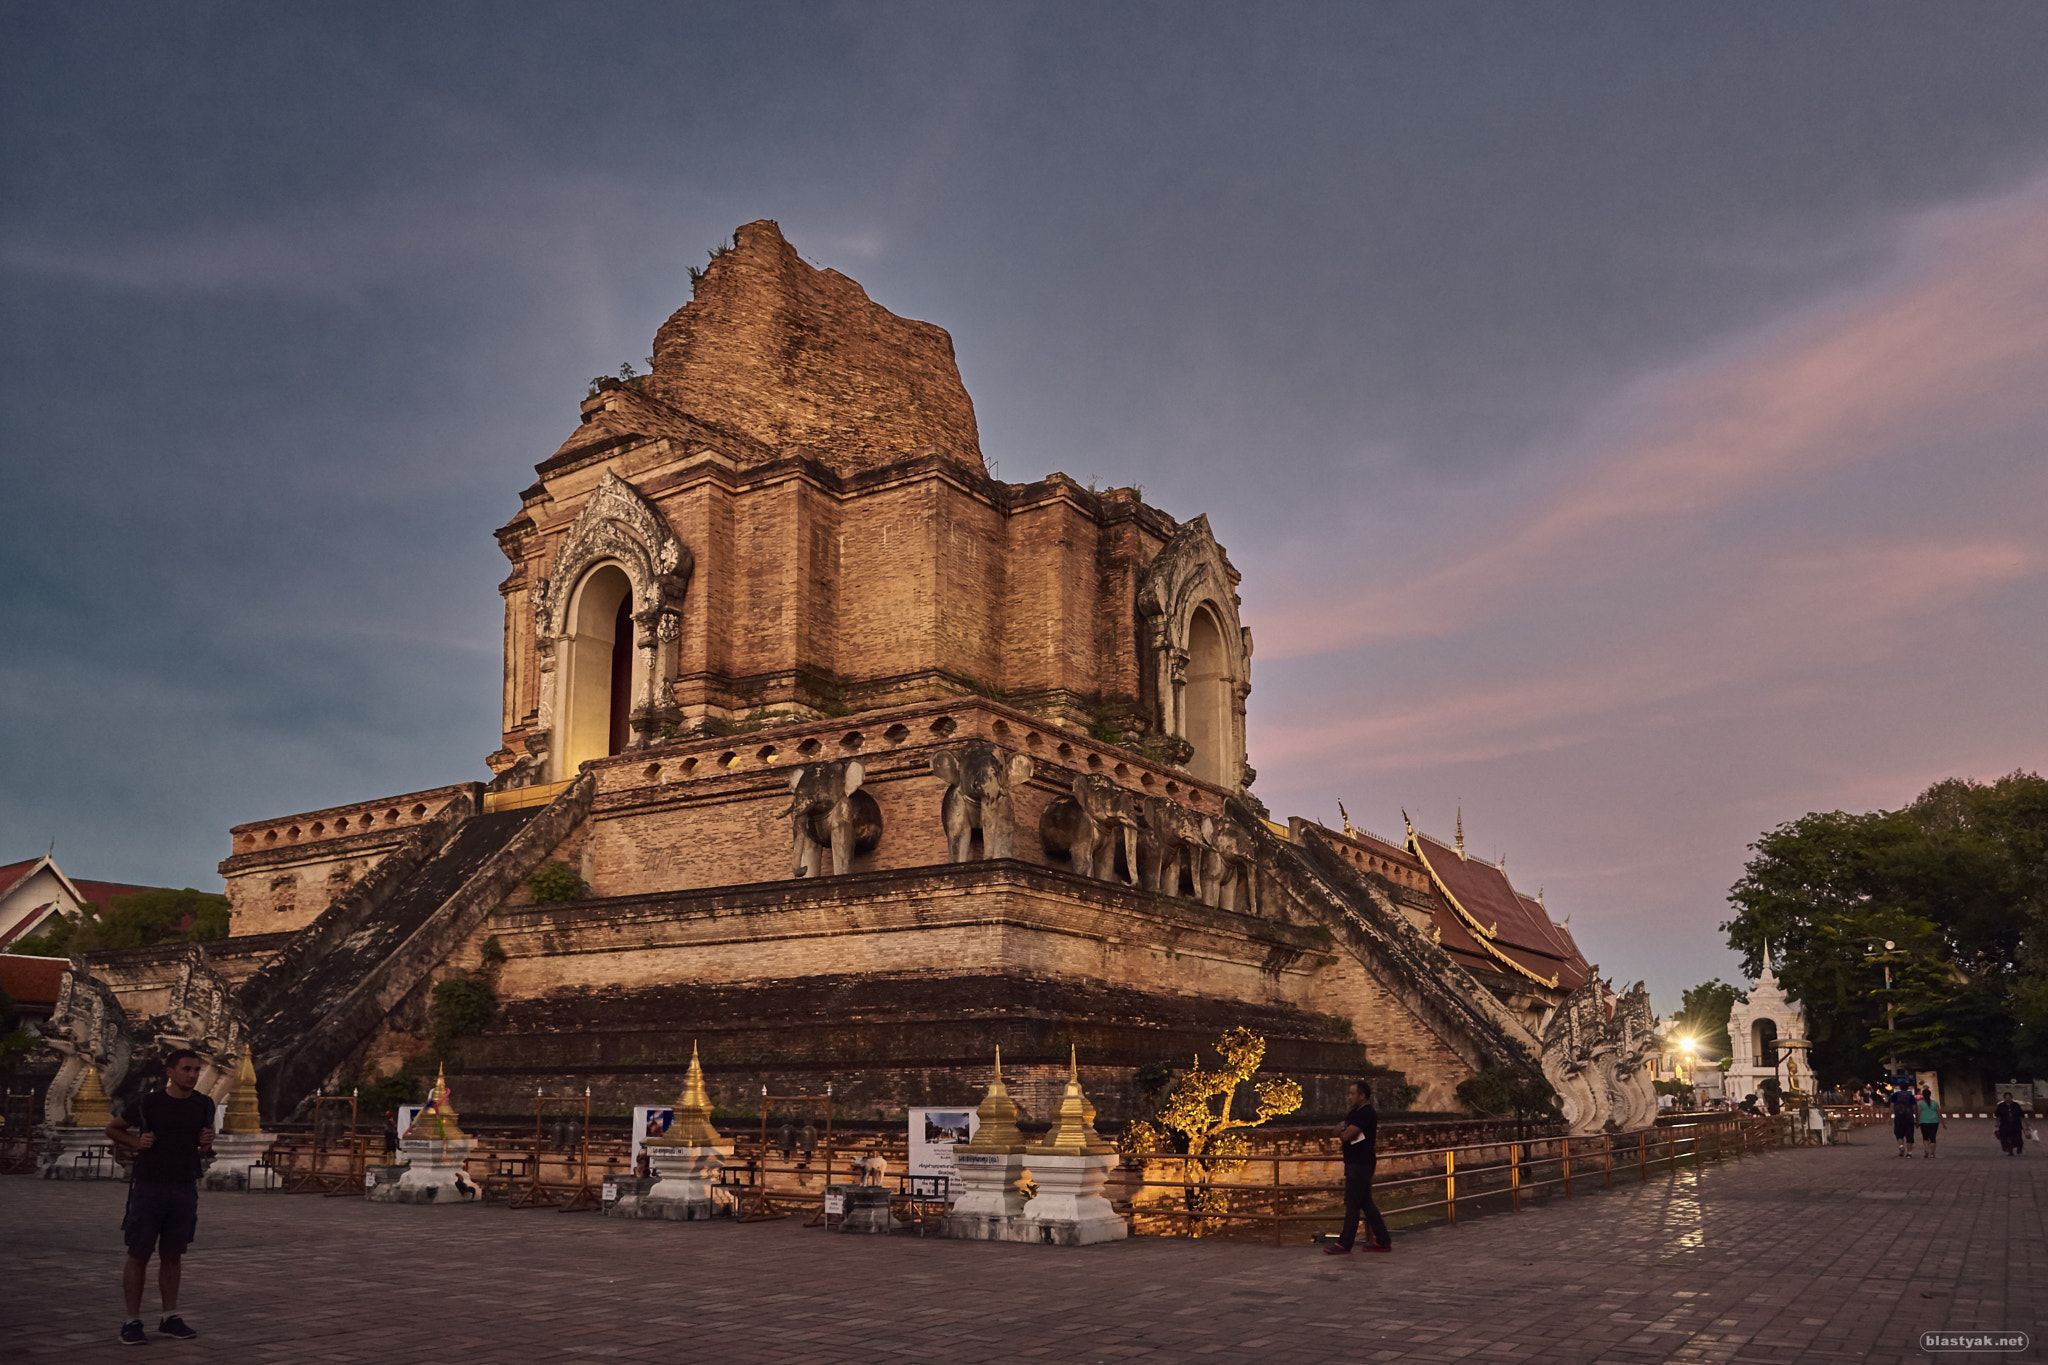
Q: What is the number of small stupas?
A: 6